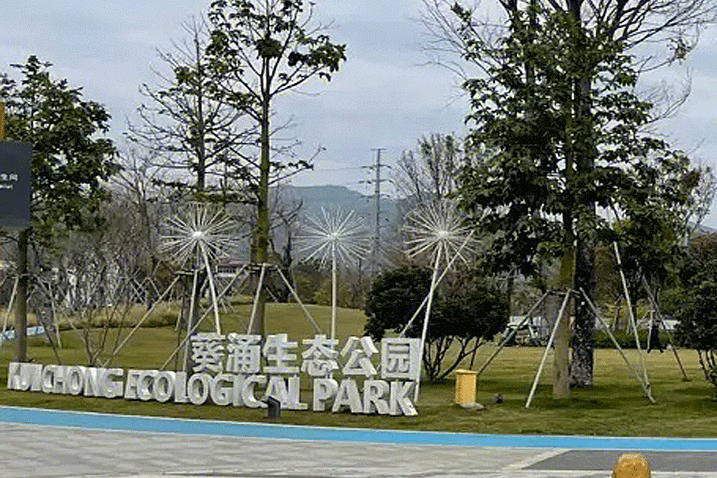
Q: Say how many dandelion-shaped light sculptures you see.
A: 3